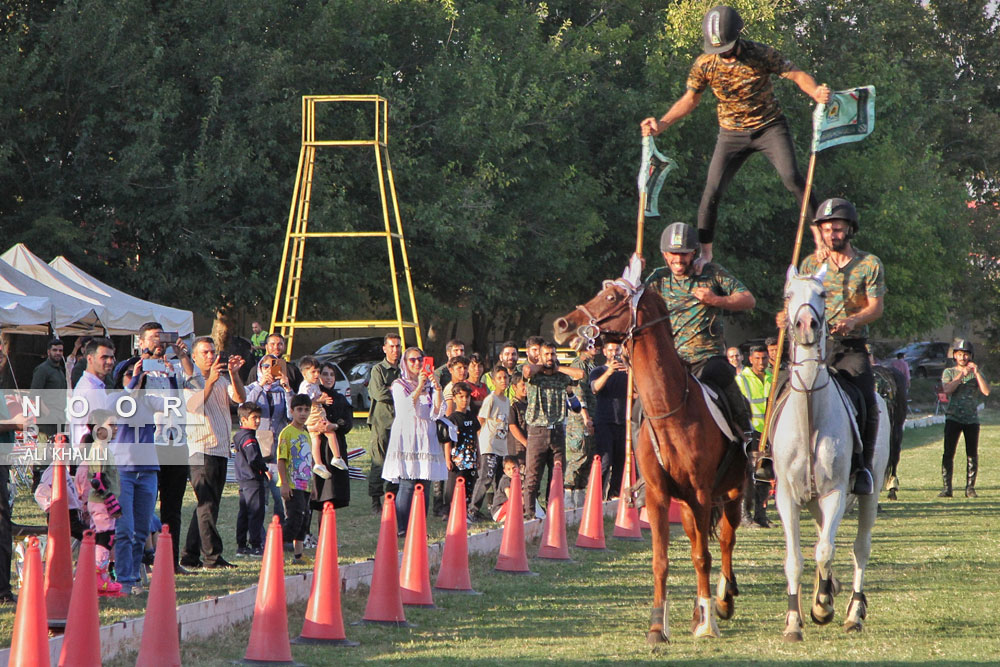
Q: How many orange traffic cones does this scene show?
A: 15